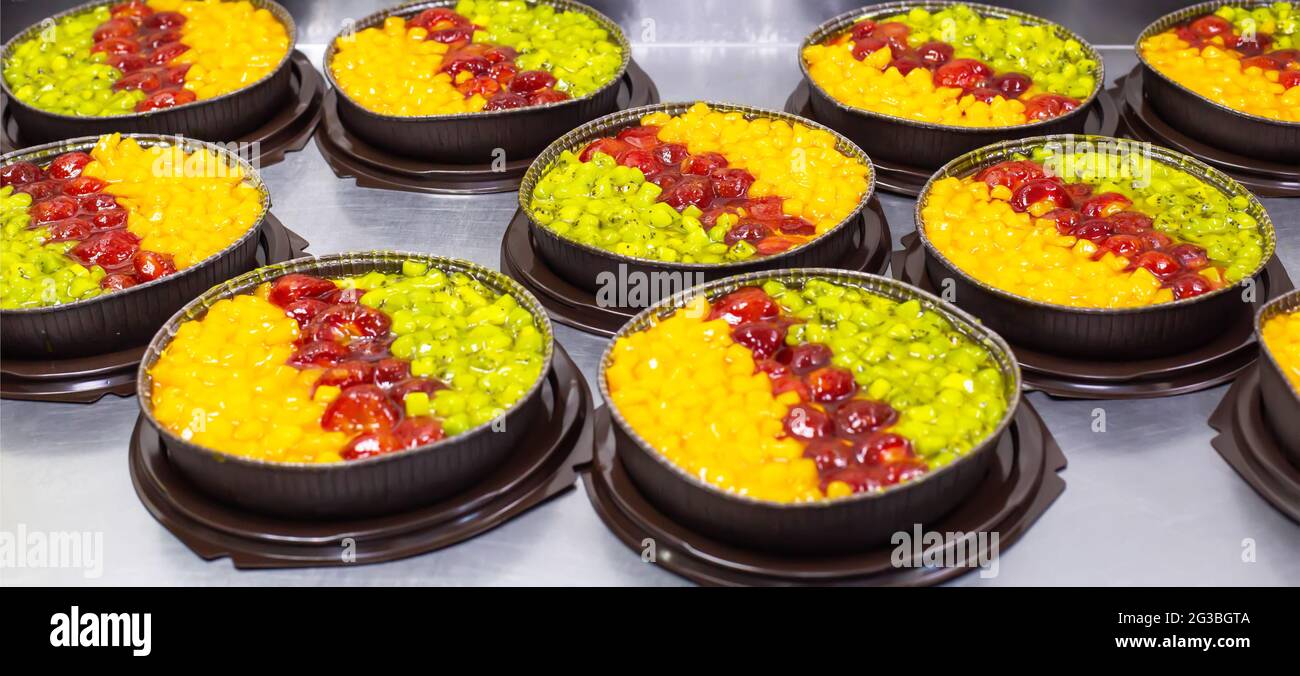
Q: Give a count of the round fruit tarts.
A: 10